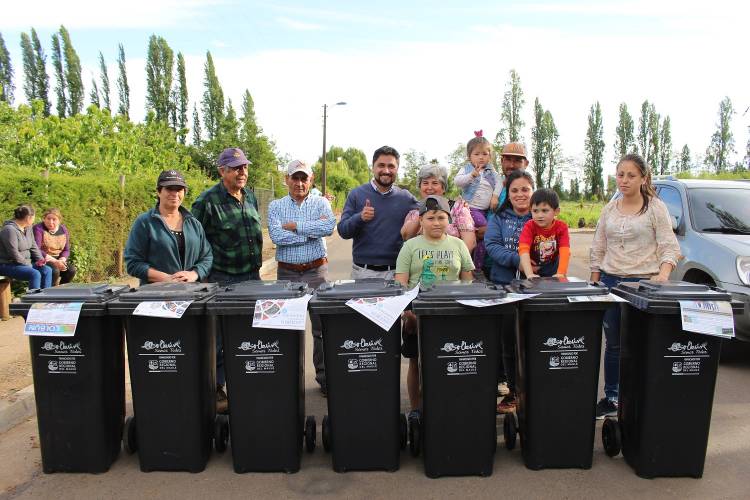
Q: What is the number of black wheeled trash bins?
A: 7